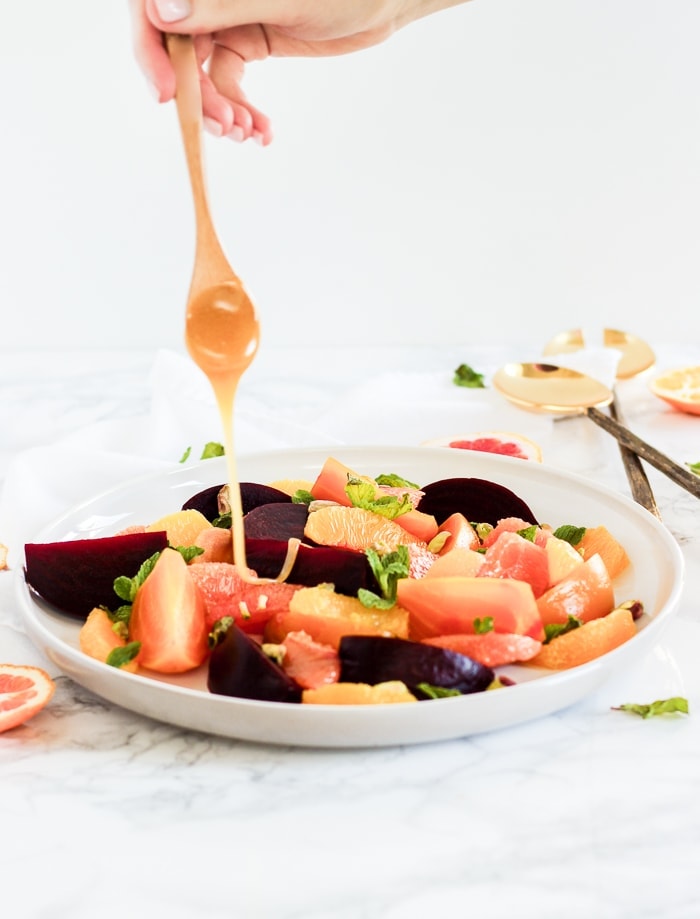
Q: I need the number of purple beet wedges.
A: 7